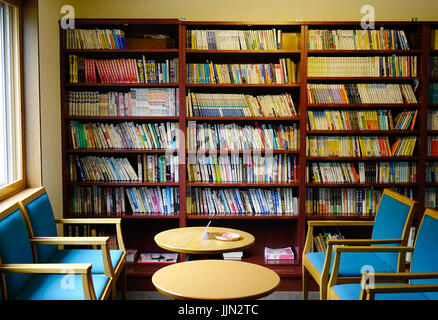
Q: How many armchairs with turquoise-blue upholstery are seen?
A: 4